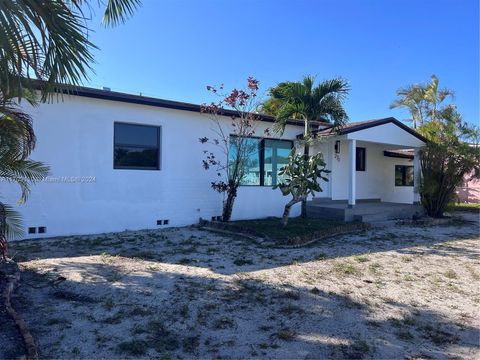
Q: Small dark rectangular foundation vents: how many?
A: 6